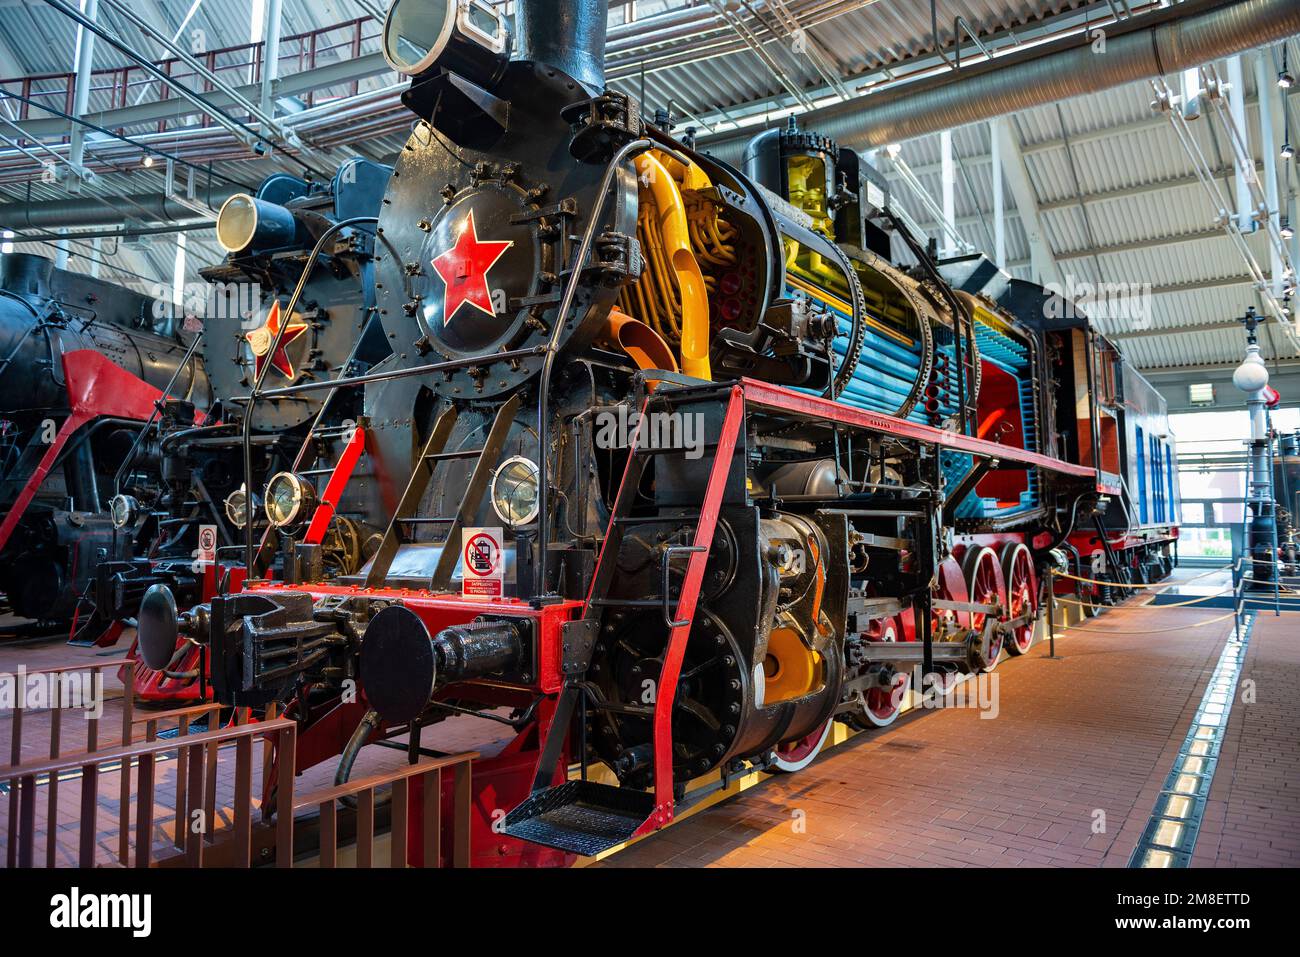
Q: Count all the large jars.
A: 0